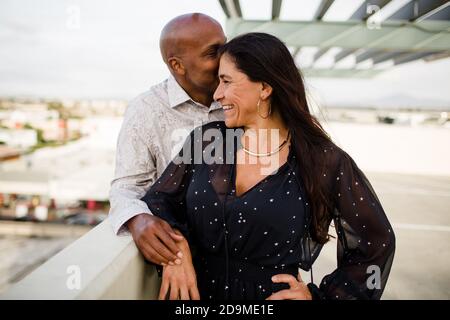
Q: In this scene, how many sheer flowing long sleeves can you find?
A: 2